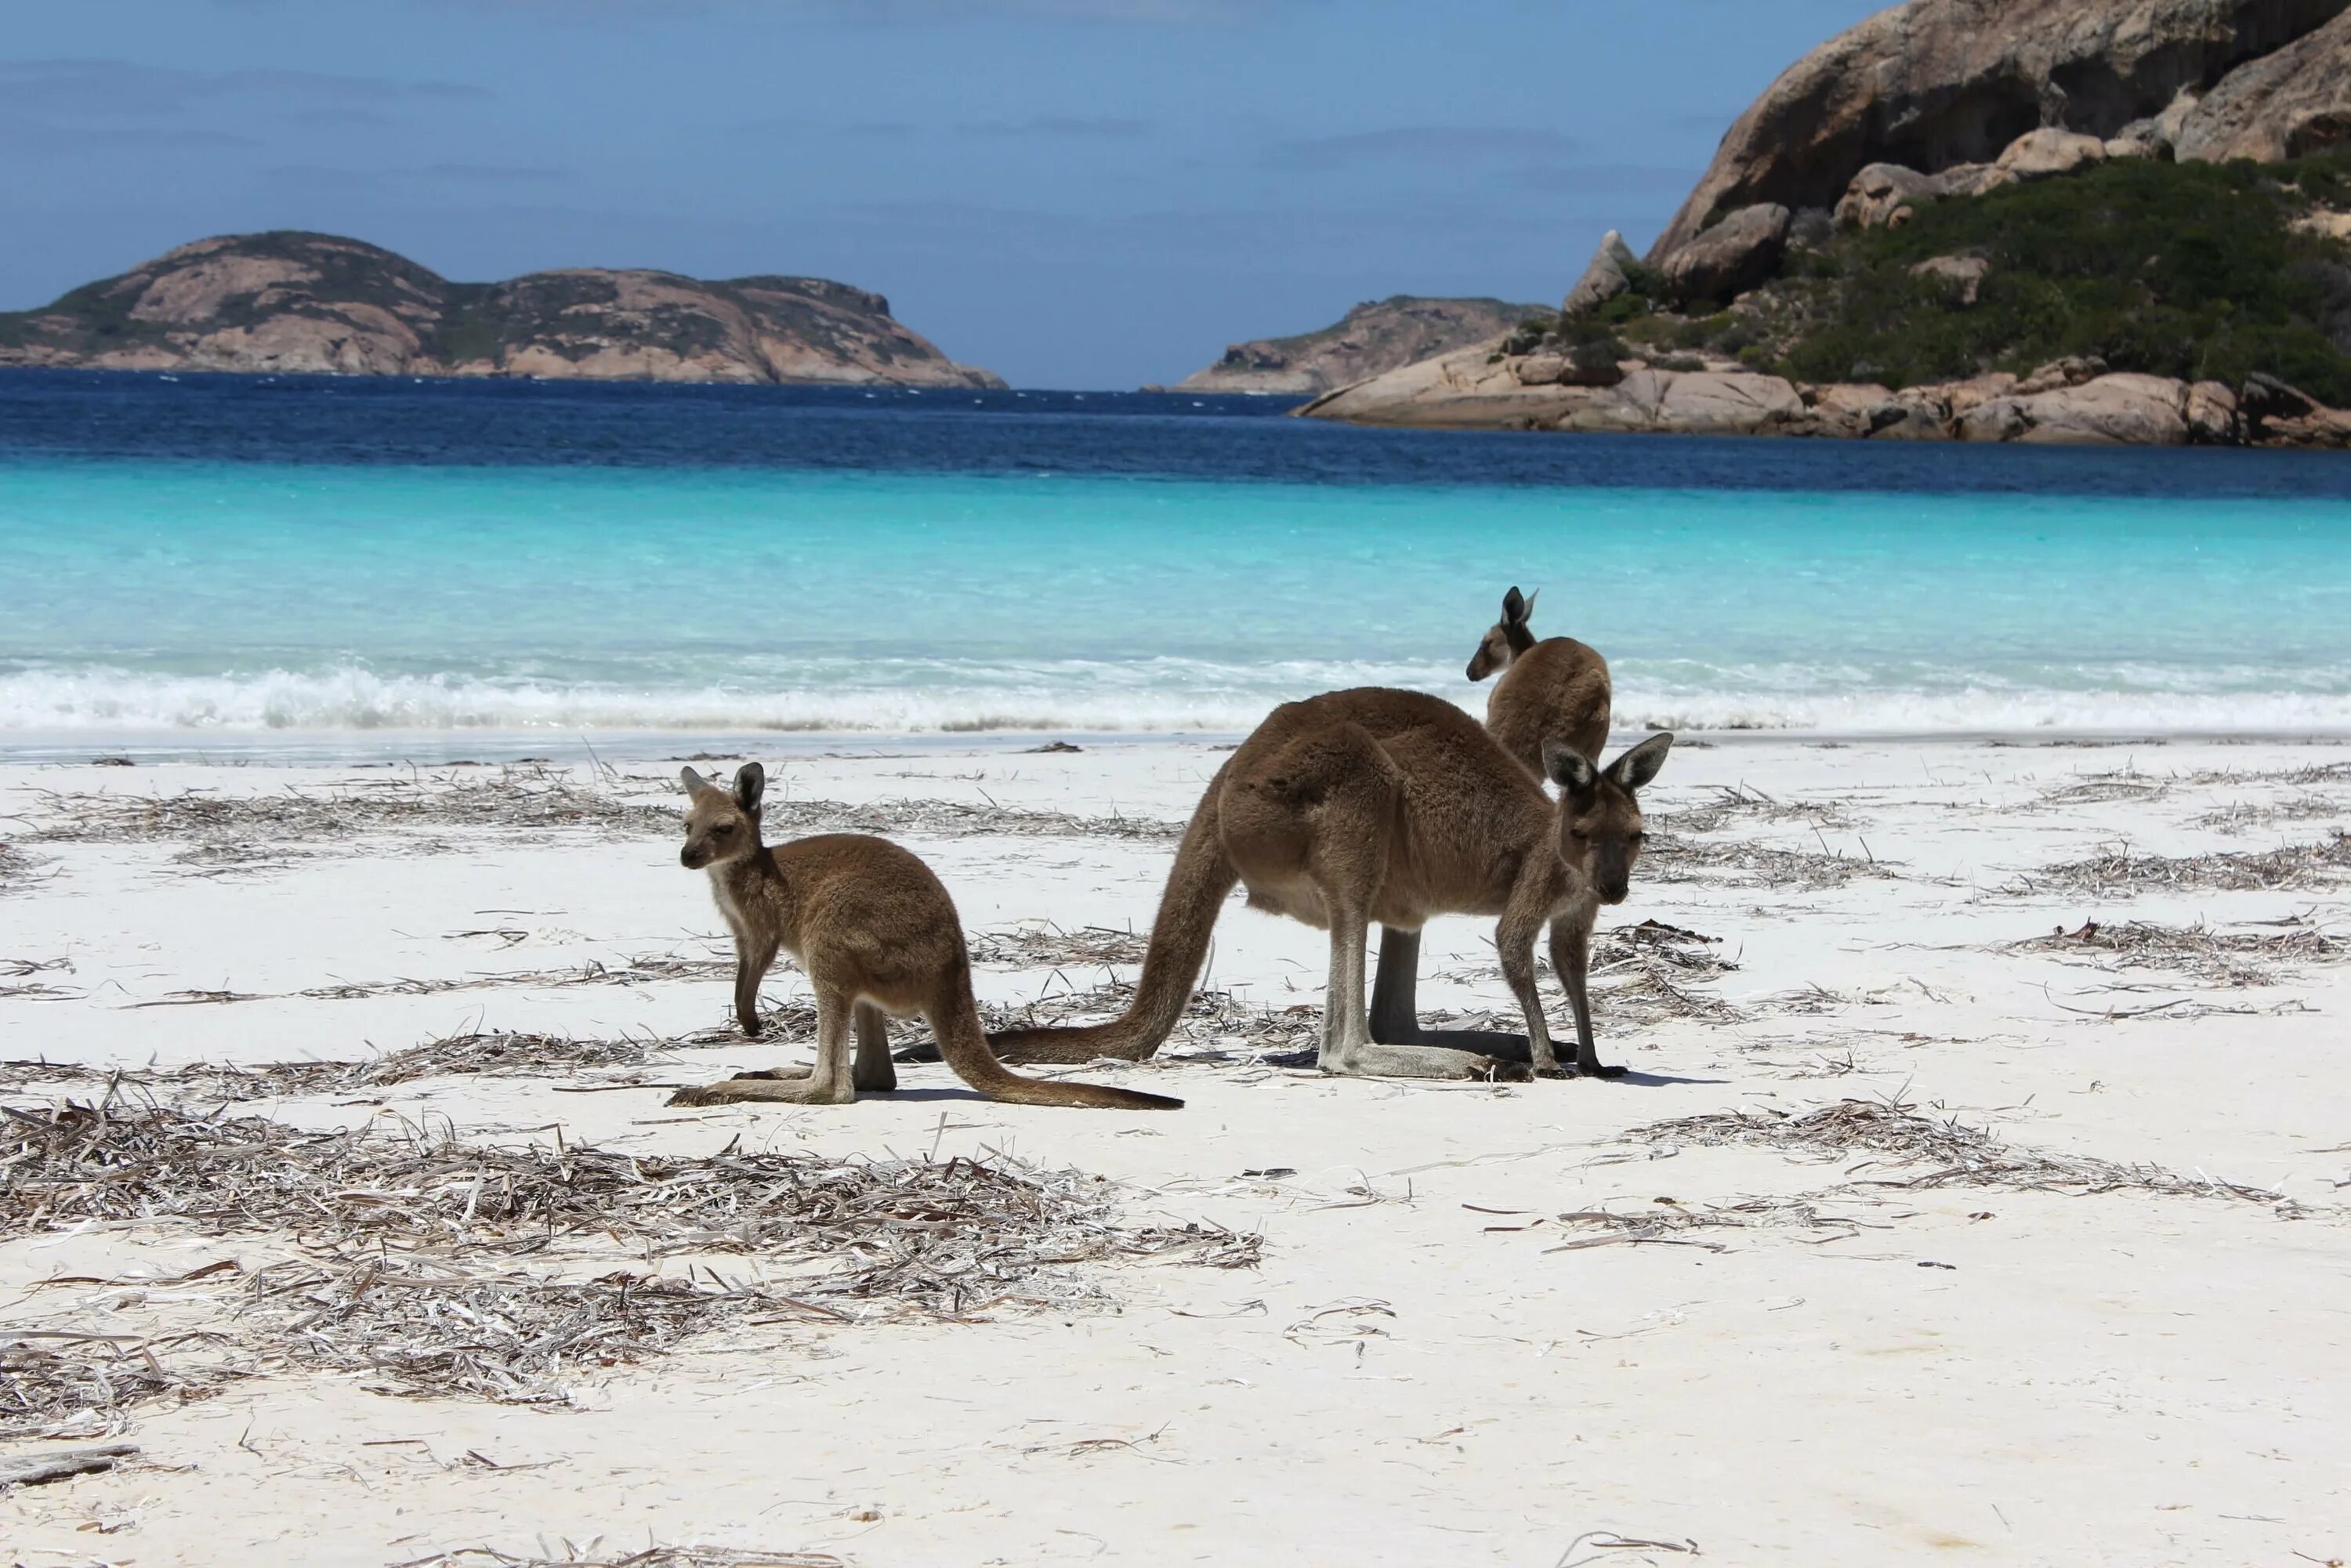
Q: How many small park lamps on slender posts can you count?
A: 0